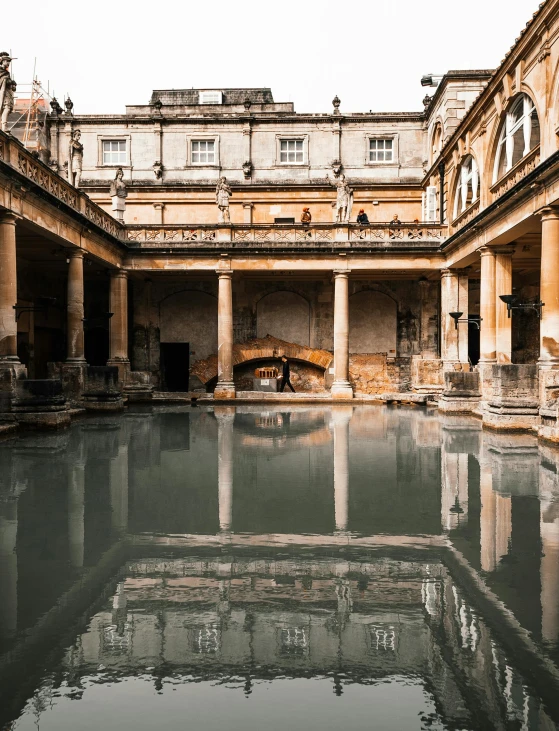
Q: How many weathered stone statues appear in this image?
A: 5